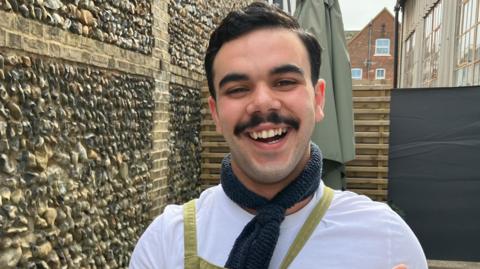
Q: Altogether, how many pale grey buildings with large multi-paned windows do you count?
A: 1